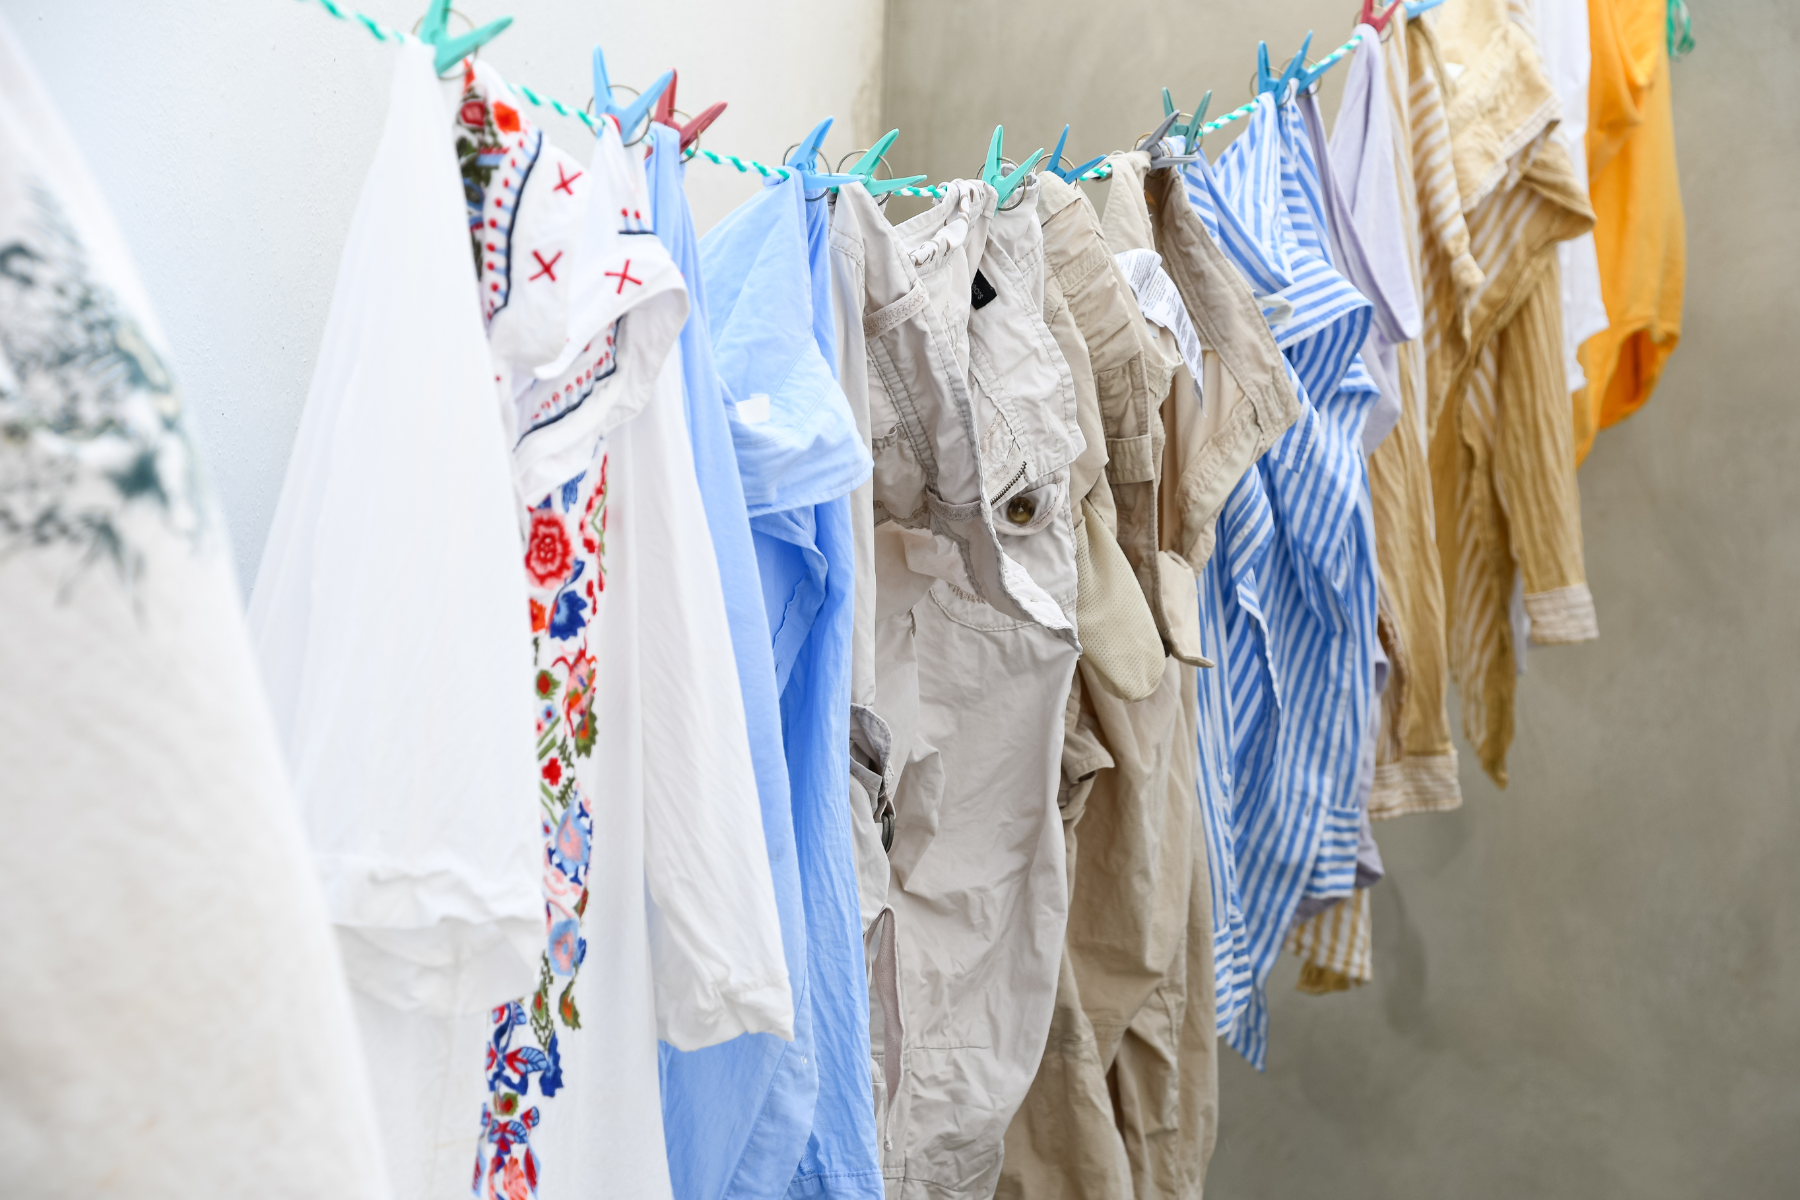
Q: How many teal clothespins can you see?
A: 4